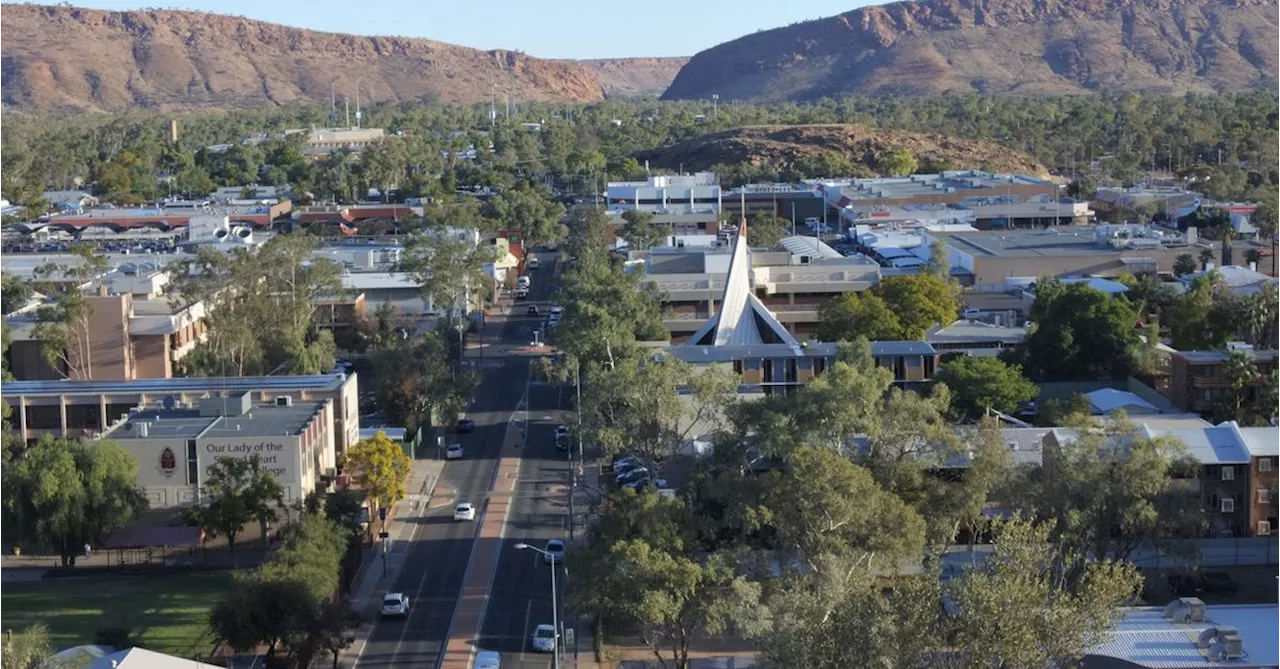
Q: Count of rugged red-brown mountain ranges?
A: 2